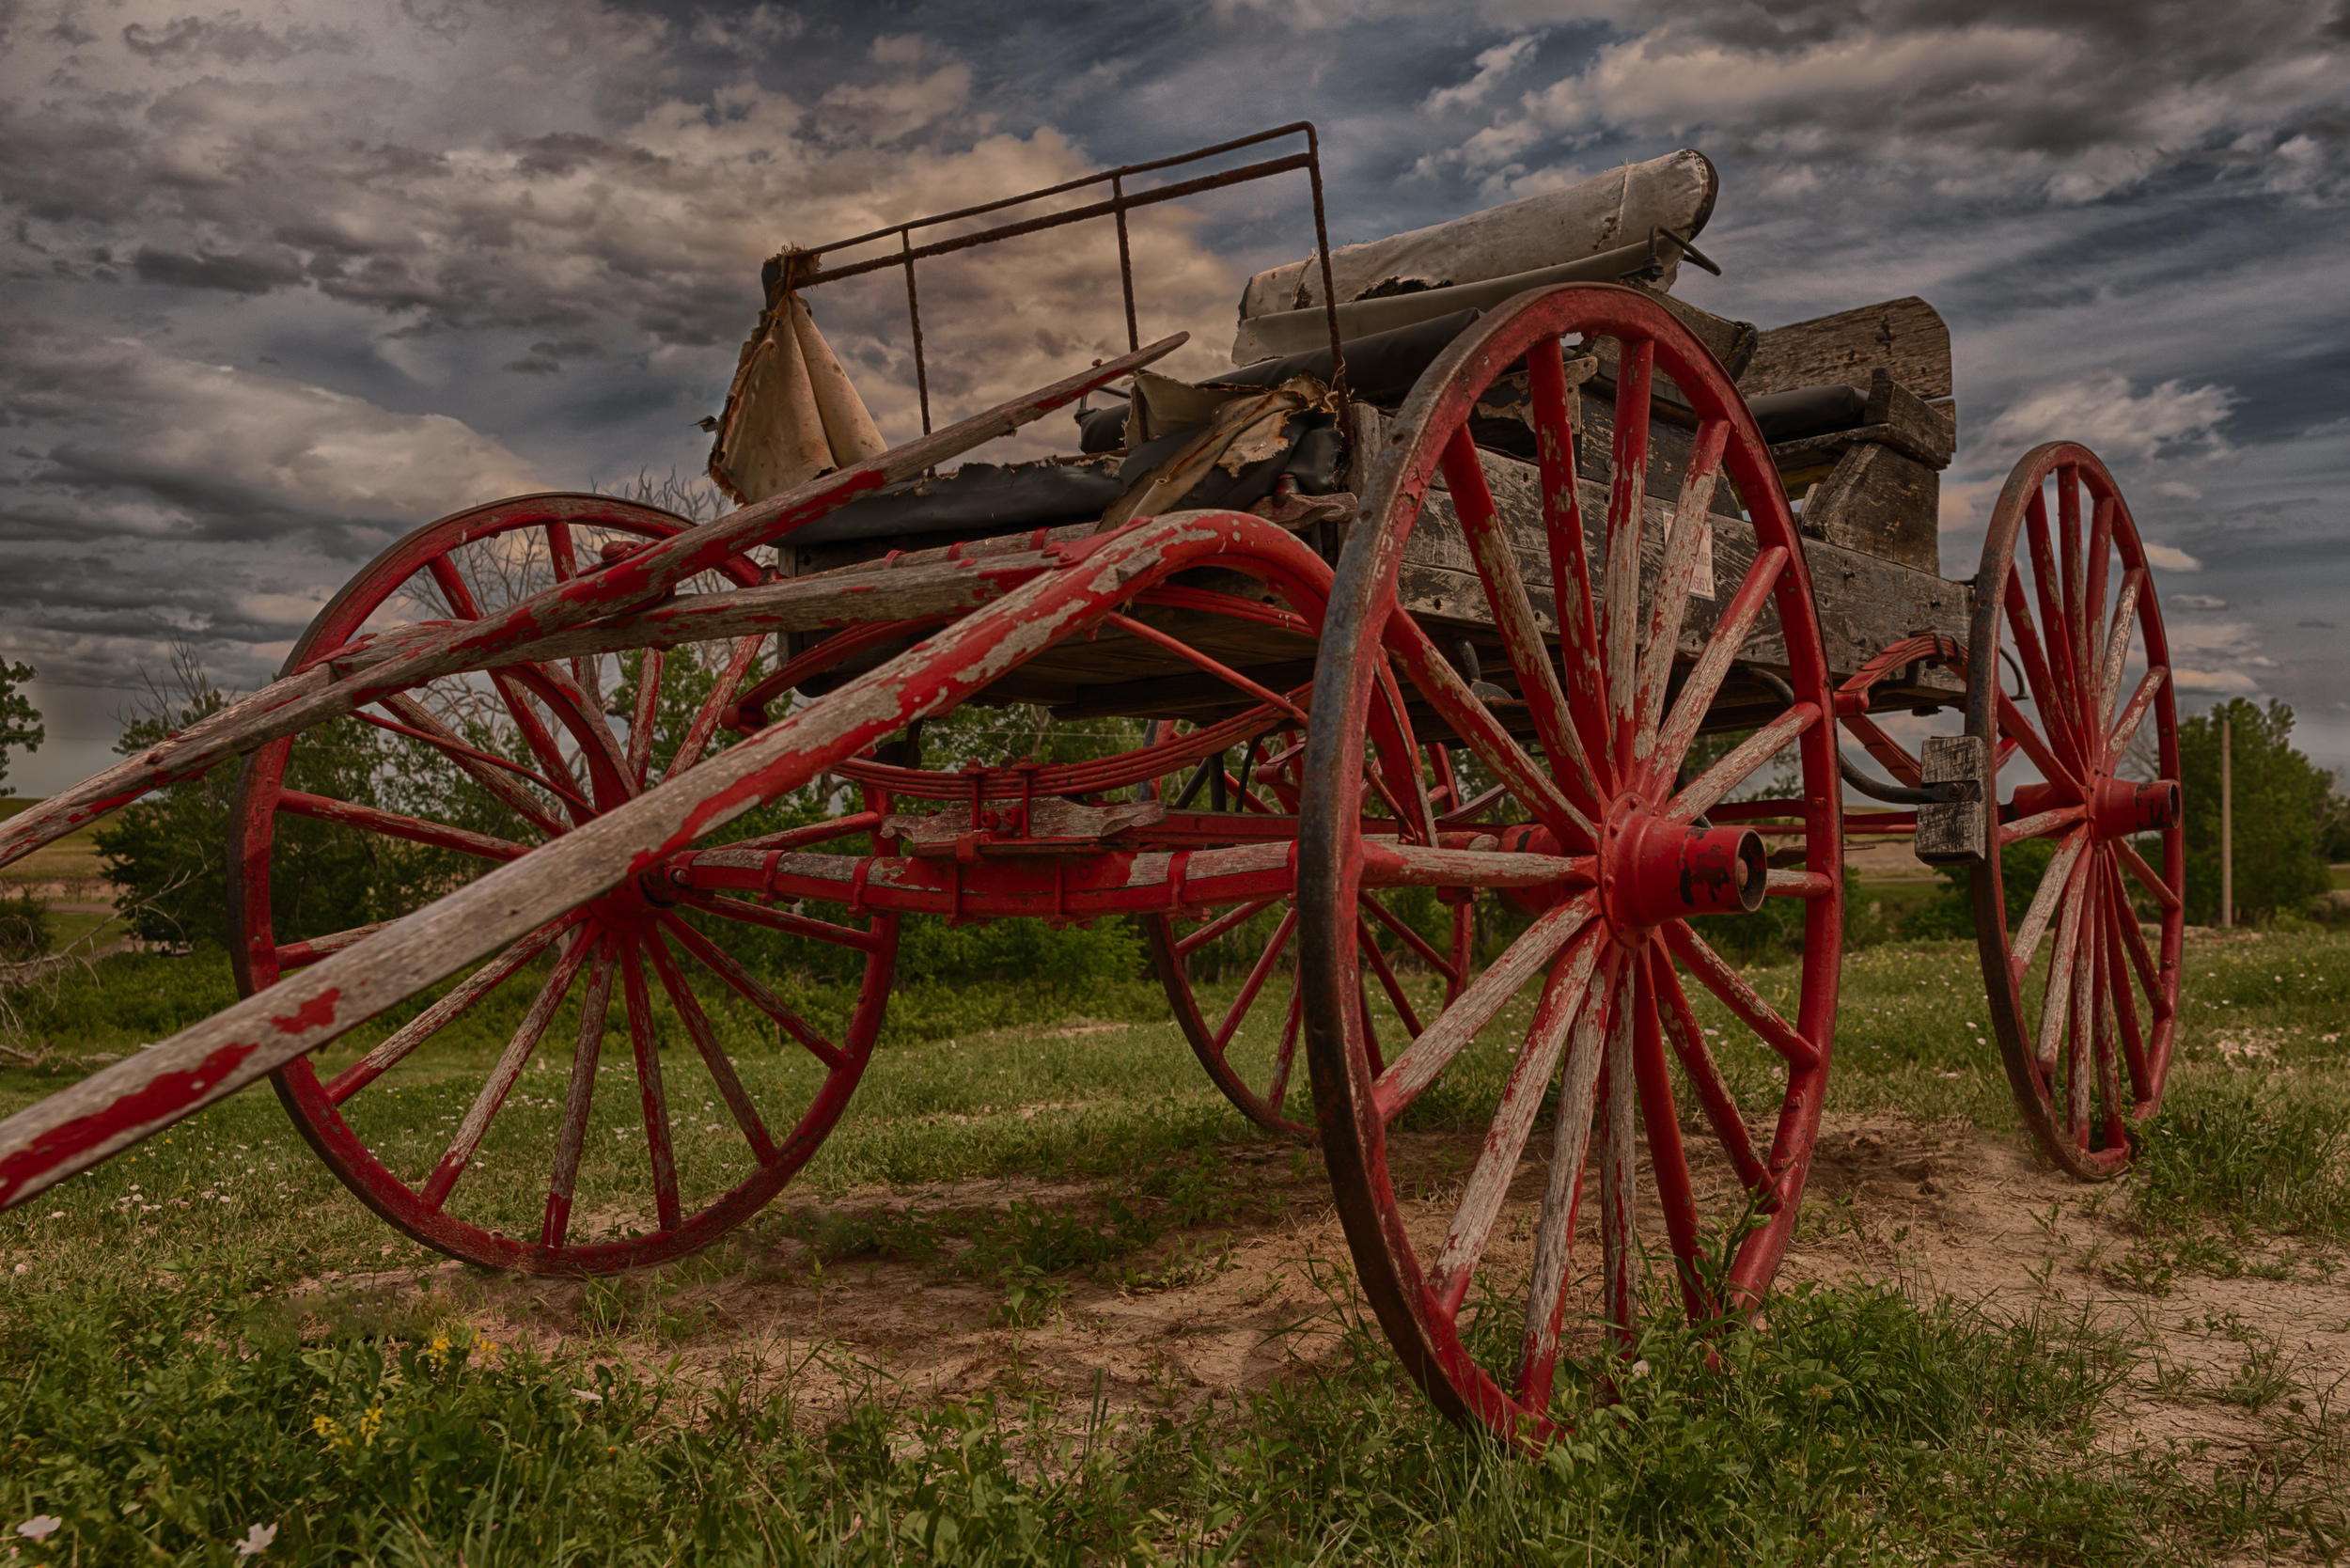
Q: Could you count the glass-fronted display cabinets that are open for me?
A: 0